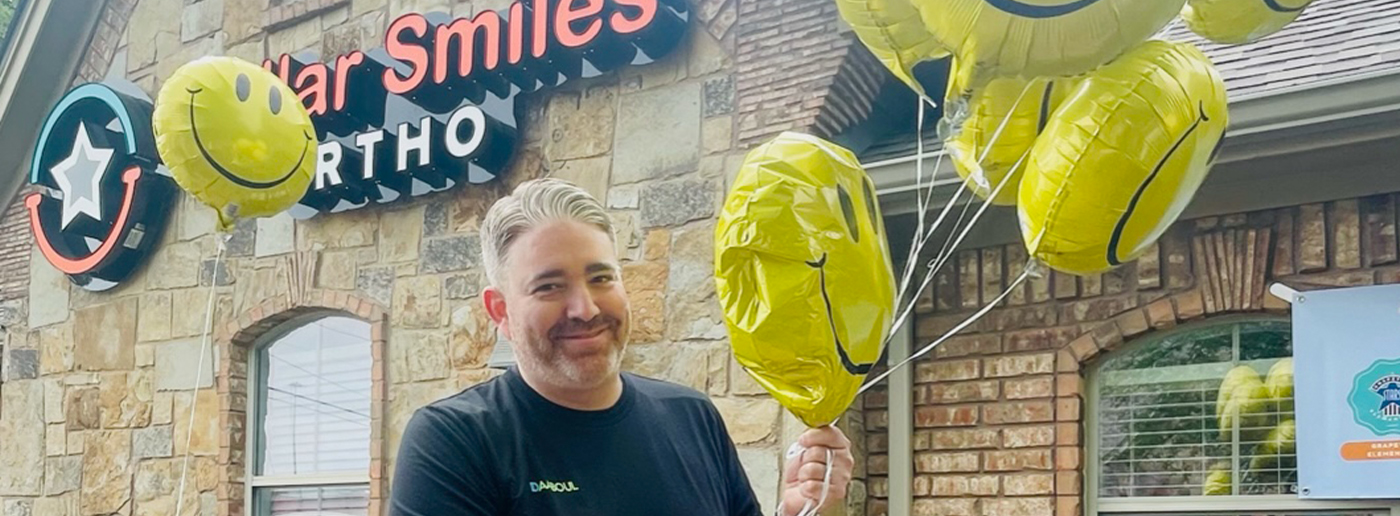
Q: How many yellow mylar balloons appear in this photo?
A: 7